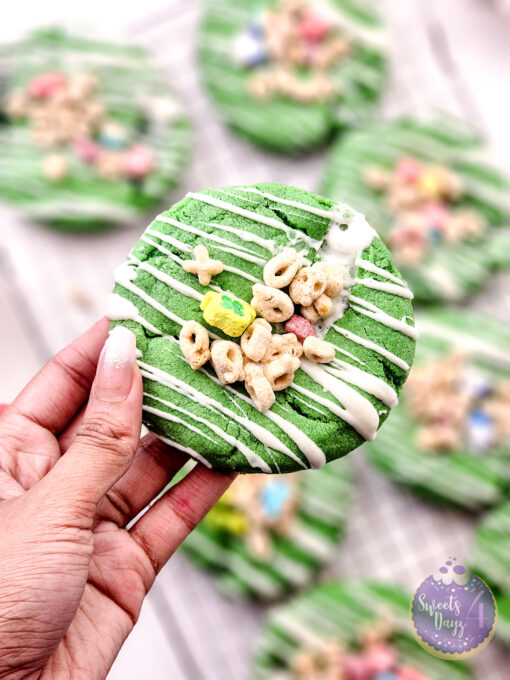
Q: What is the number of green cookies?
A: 8